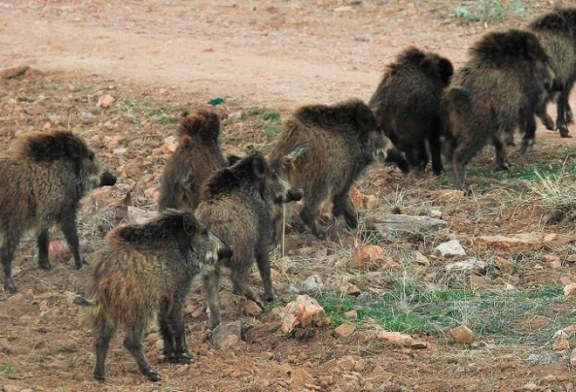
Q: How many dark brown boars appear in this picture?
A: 8